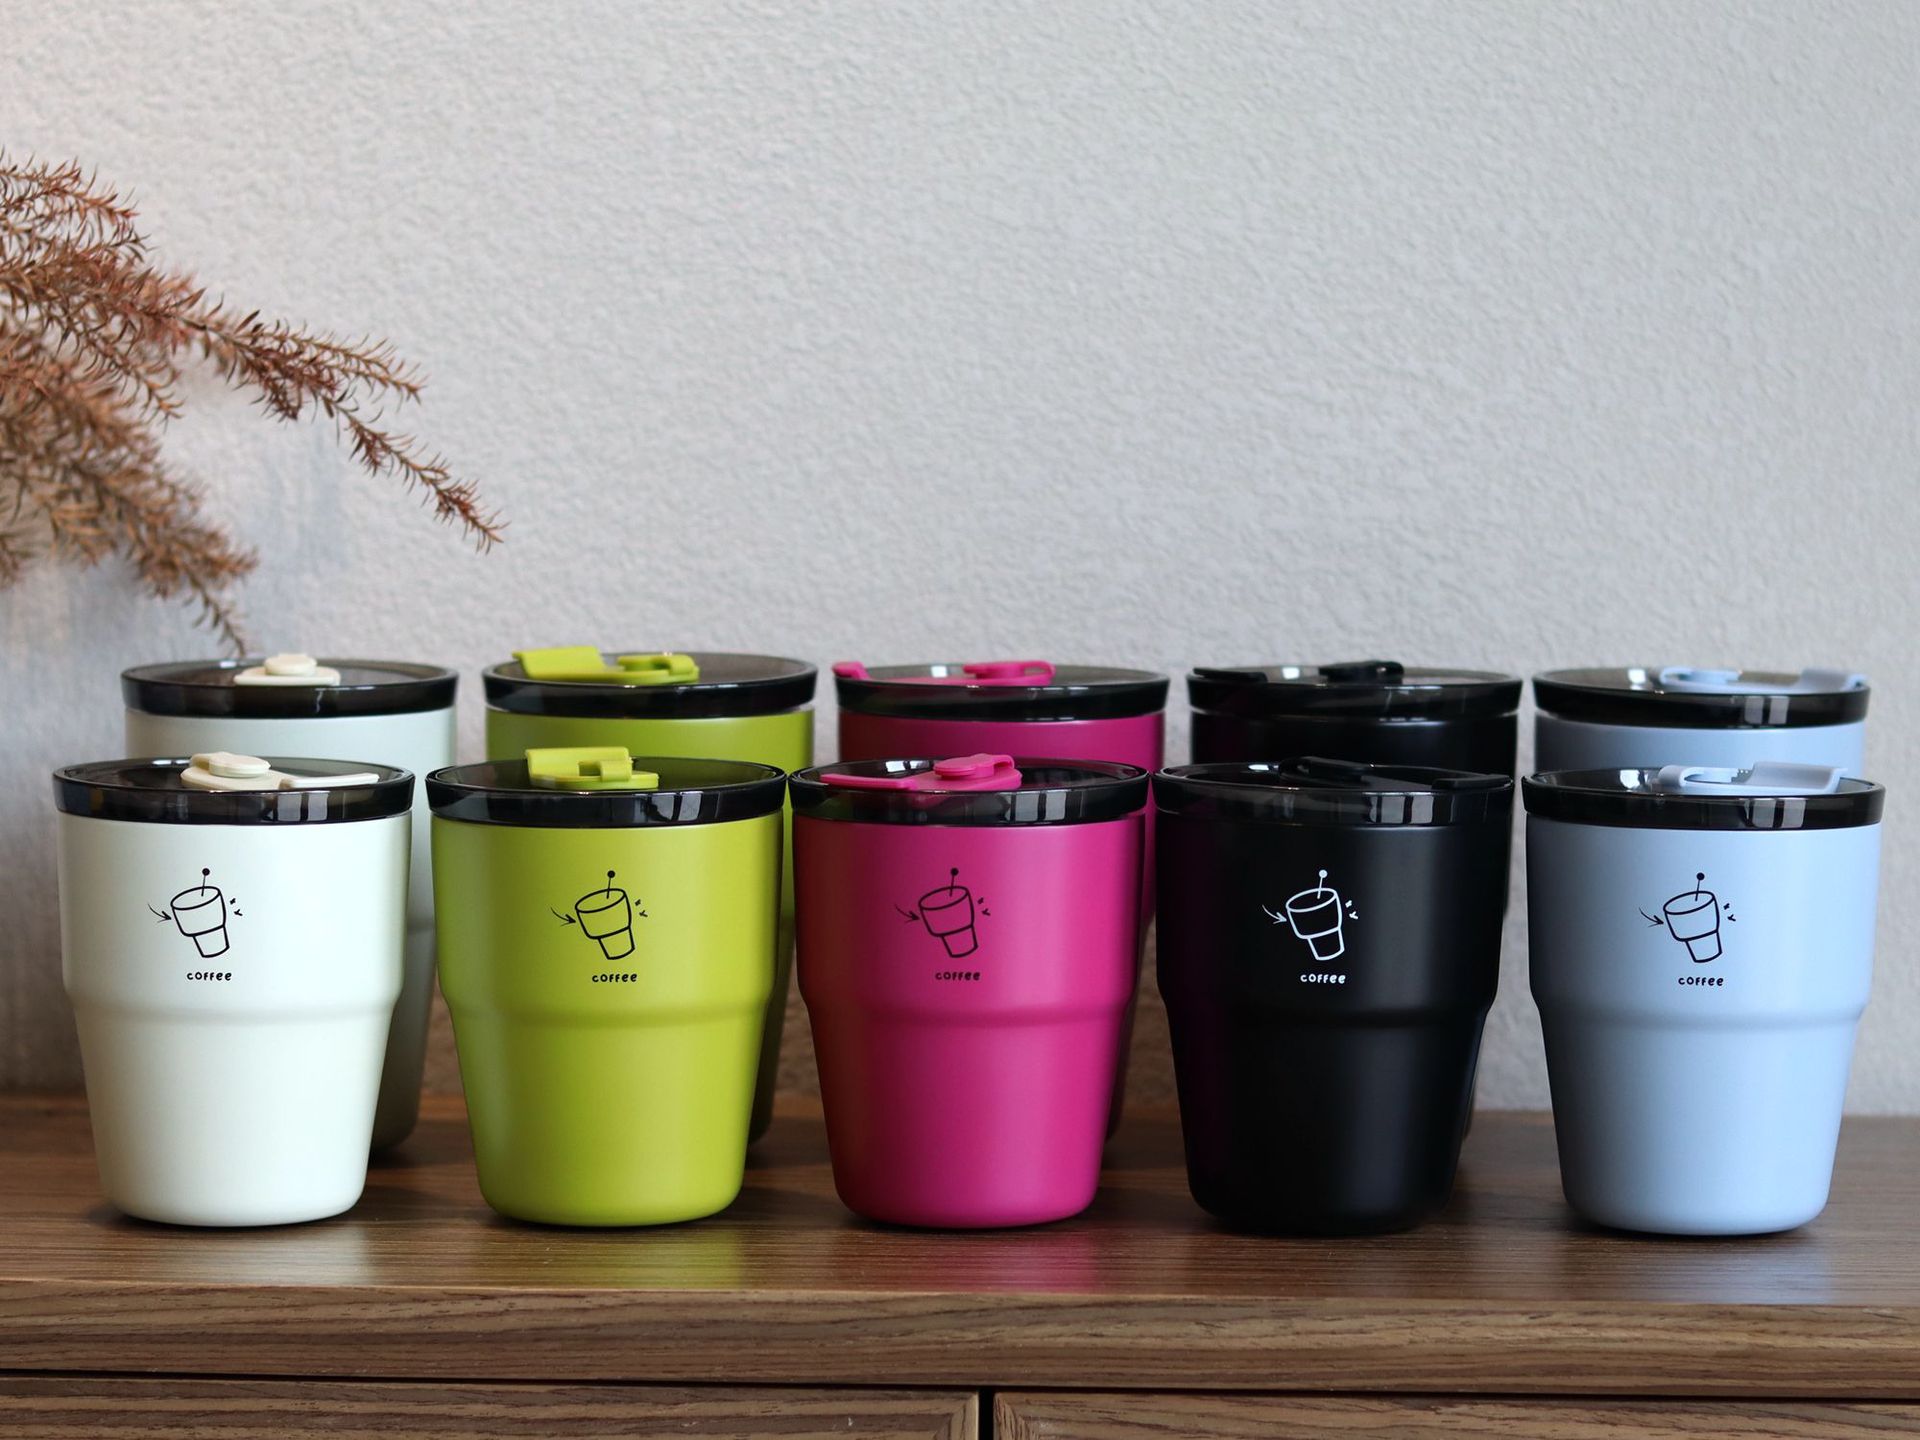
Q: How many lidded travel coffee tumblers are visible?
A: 10